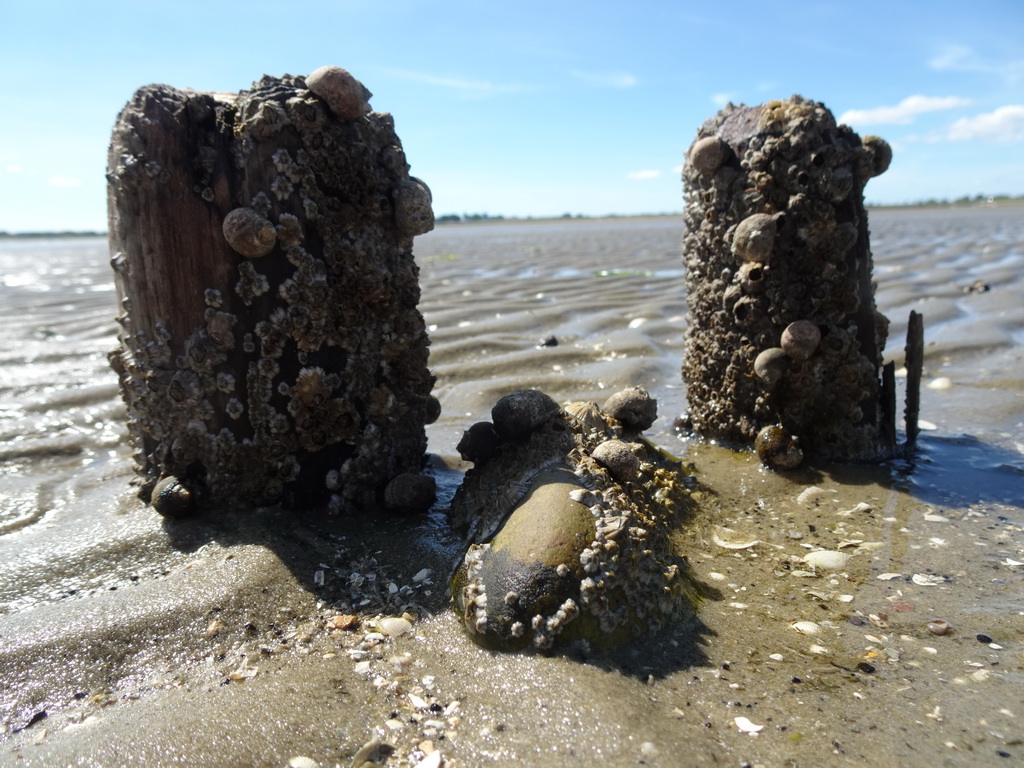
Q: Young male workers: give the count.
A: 0